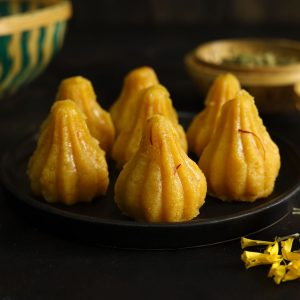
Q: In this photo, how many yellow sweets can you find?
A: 7